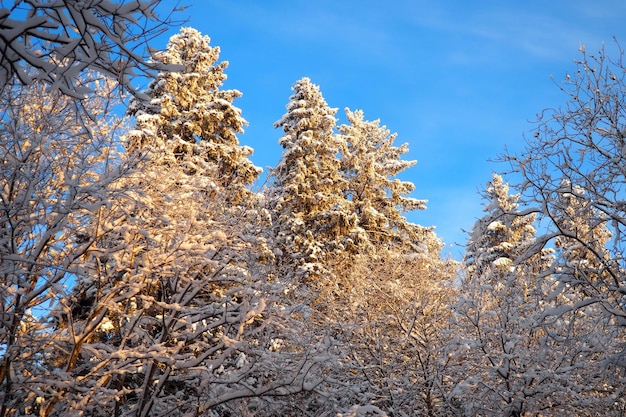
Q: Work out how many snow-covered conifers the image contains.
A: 5